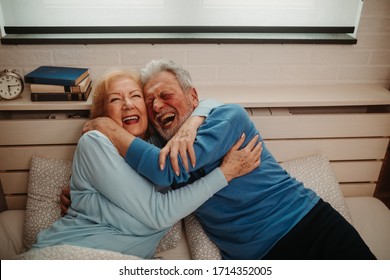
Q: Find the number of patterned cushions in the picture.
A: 2